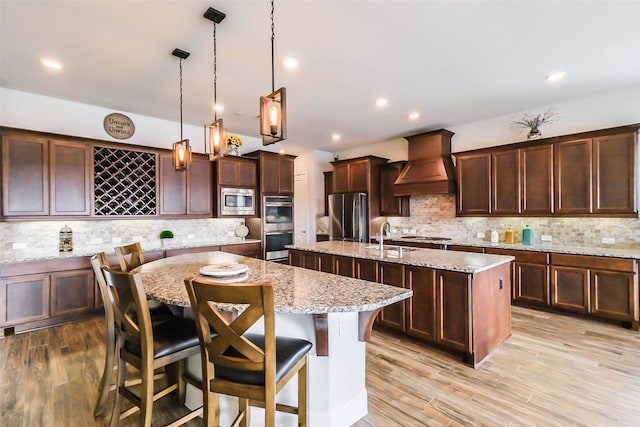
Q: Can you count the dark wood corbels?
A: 4